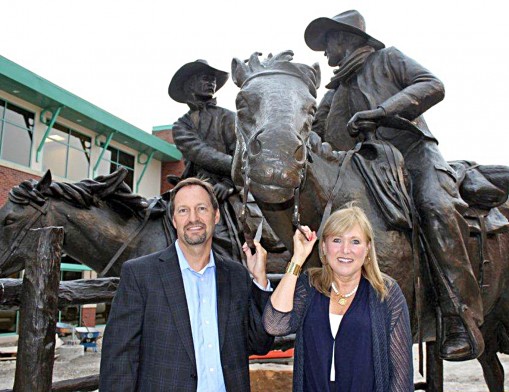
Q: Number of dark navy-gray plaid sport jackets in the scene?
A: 1